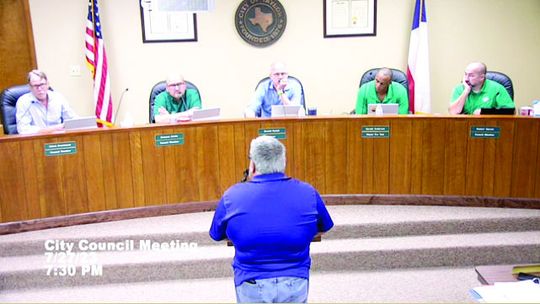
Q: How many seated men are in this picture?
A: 5